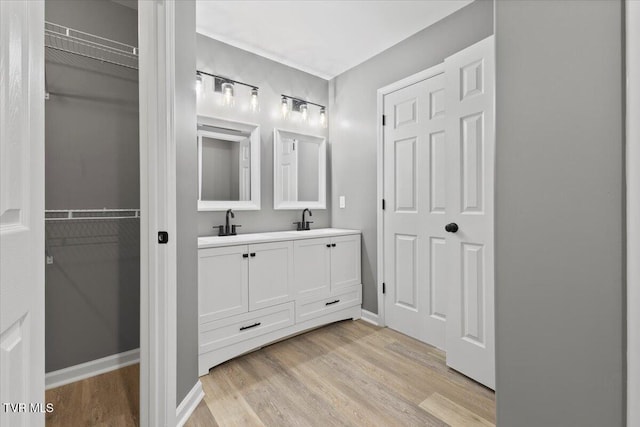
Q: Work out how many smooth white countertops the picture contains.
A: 1